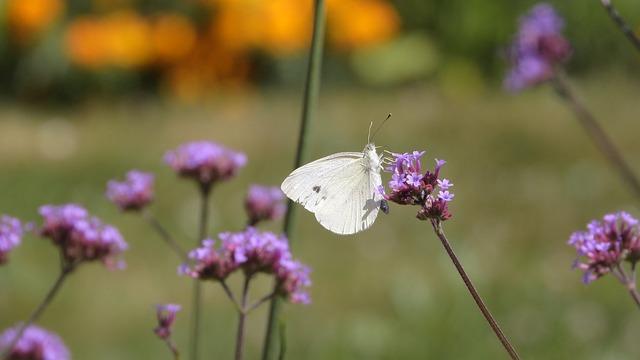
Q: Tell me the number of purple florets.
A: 11